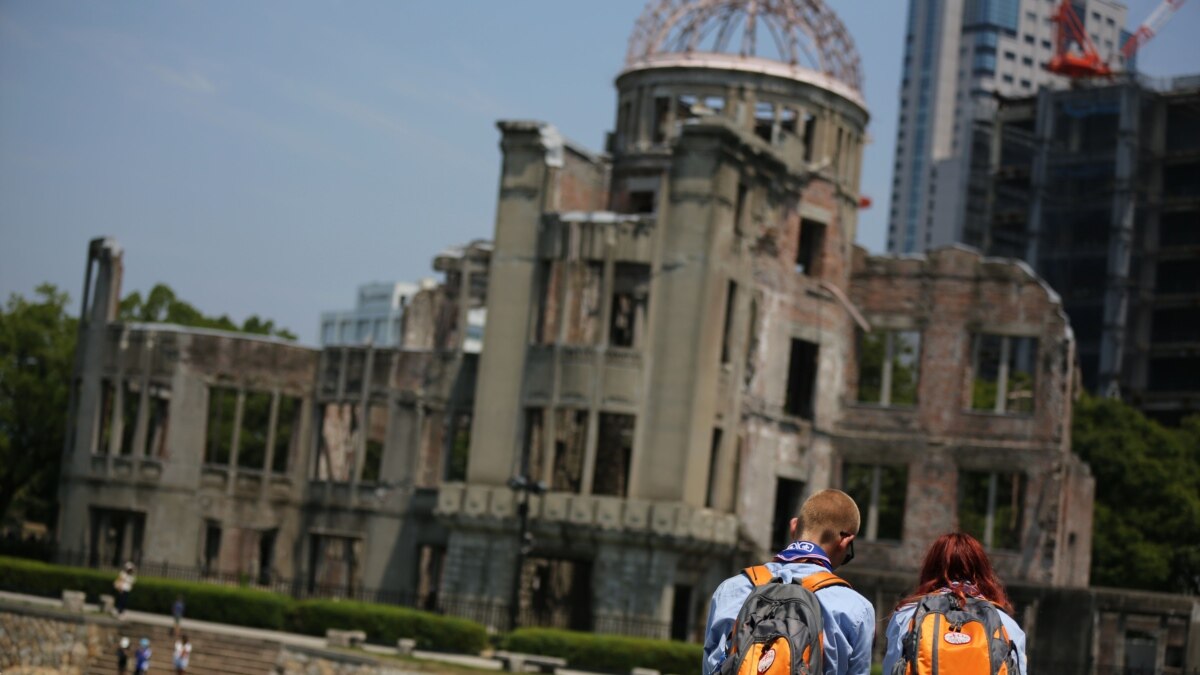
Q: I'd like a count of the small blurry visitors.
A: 5